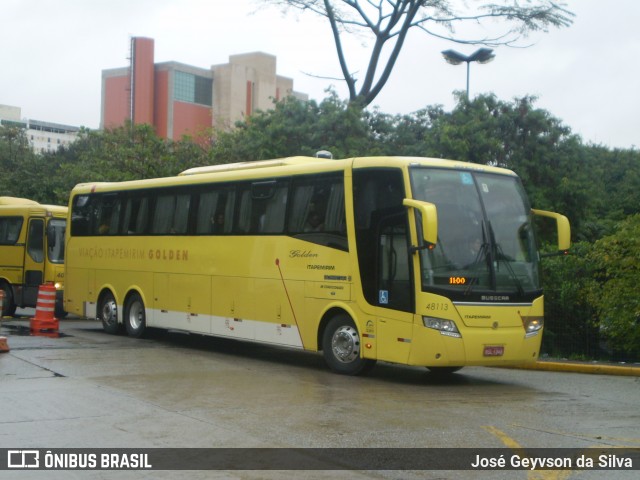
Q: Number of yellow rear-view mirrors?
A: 2